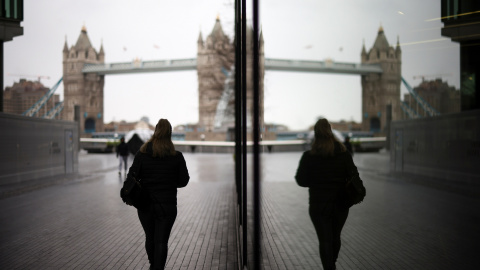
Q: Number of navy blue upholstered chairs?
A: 0